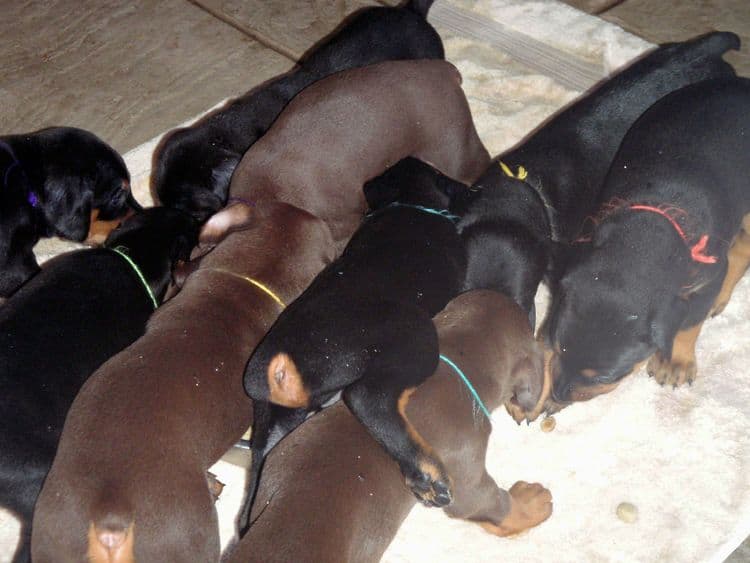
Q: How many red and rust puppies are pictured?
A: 3